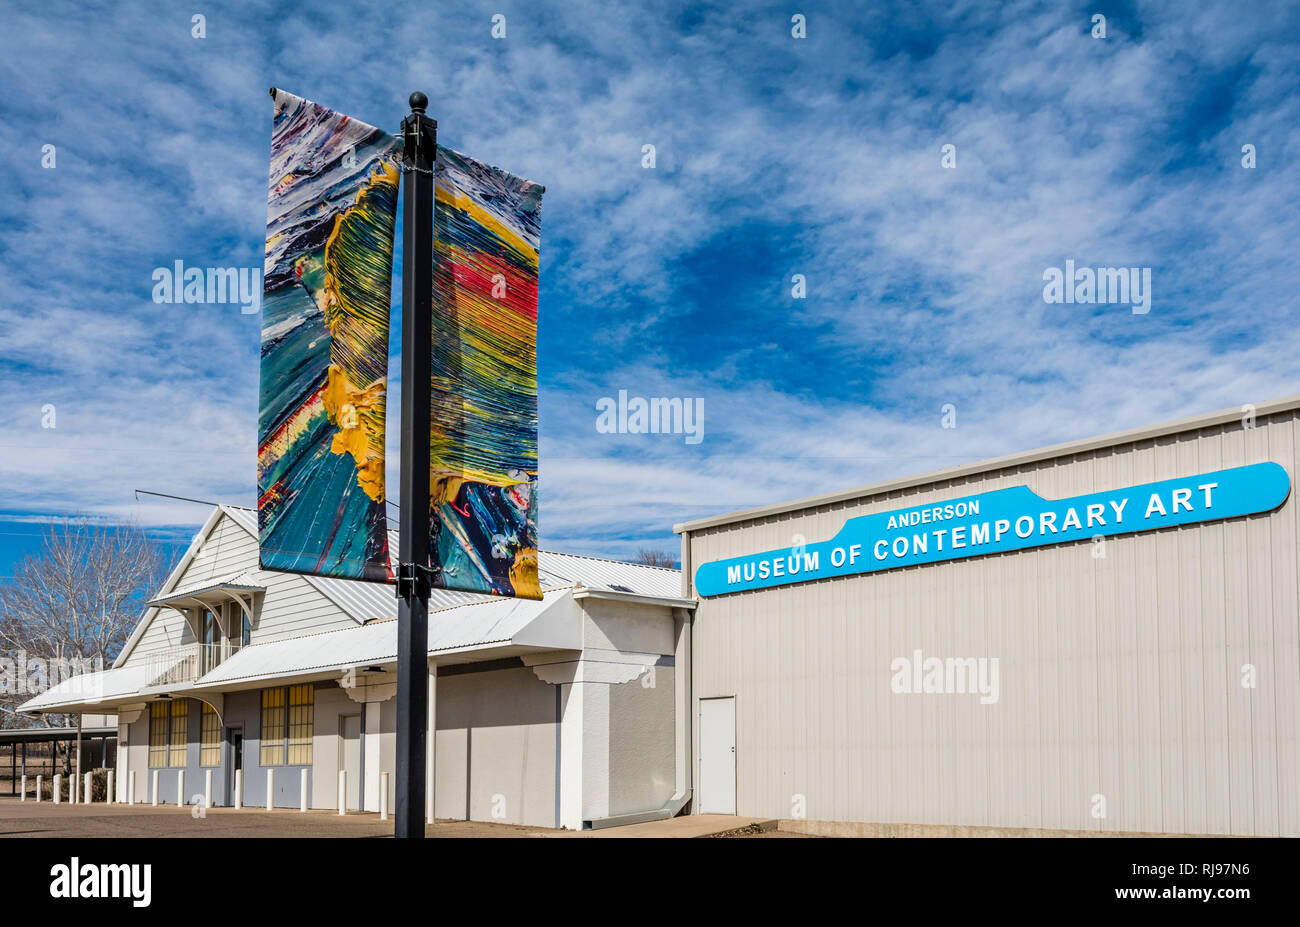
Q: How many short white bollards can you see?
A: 15